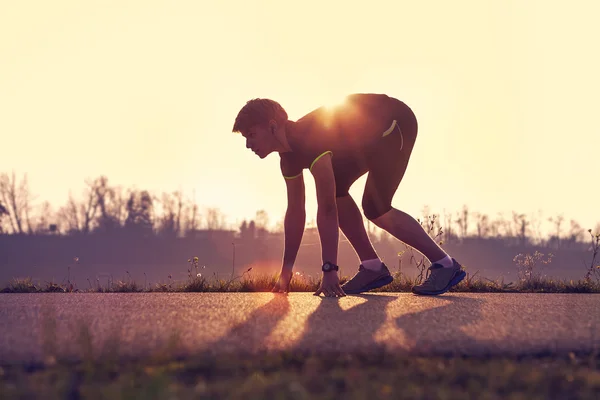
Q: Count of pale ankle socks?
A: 2